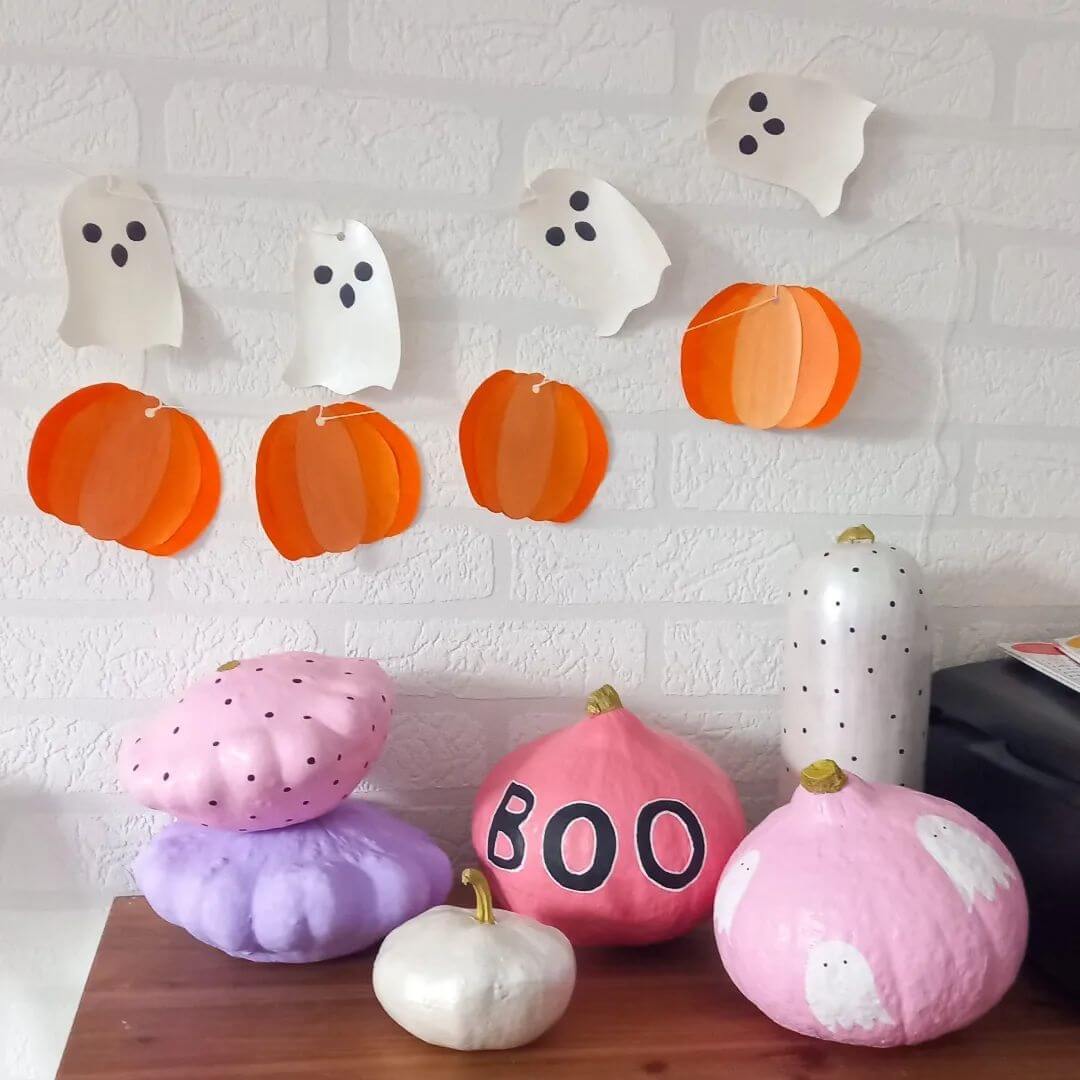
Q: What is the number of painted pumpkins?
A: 6